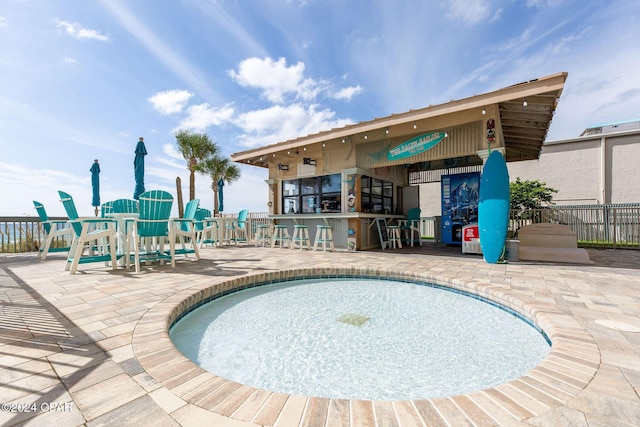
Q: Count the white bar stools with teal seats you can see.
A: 5